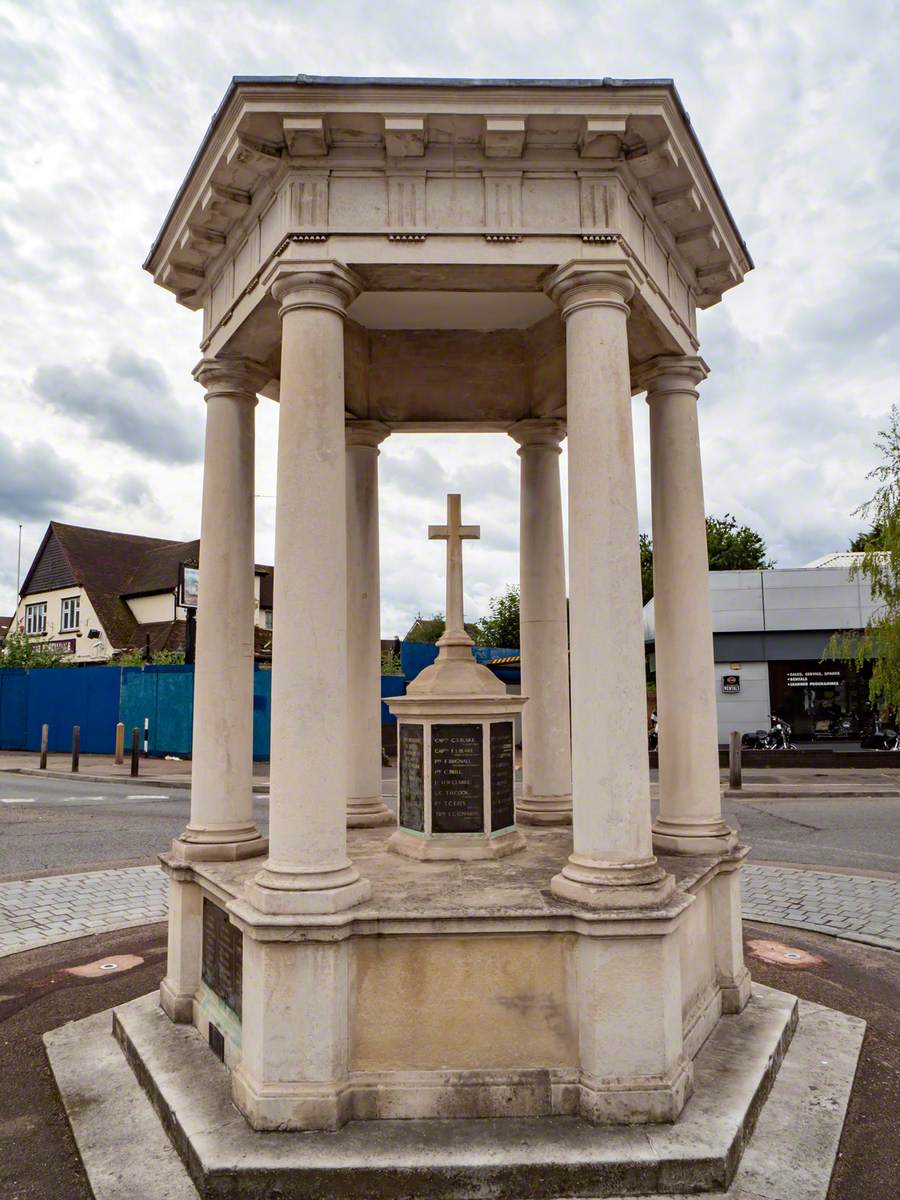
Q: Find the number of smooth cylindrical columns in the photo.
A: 6